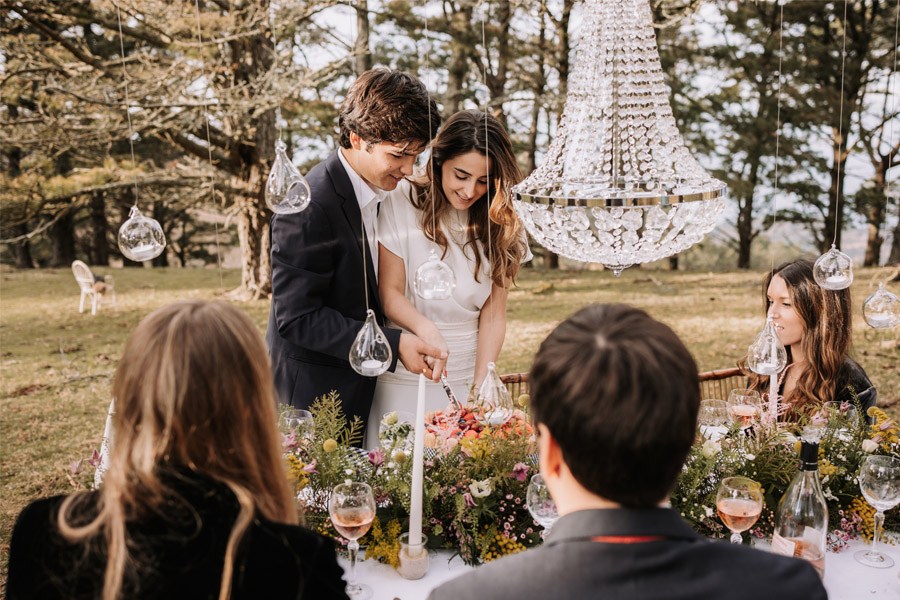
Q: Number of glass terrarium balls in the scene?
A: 8